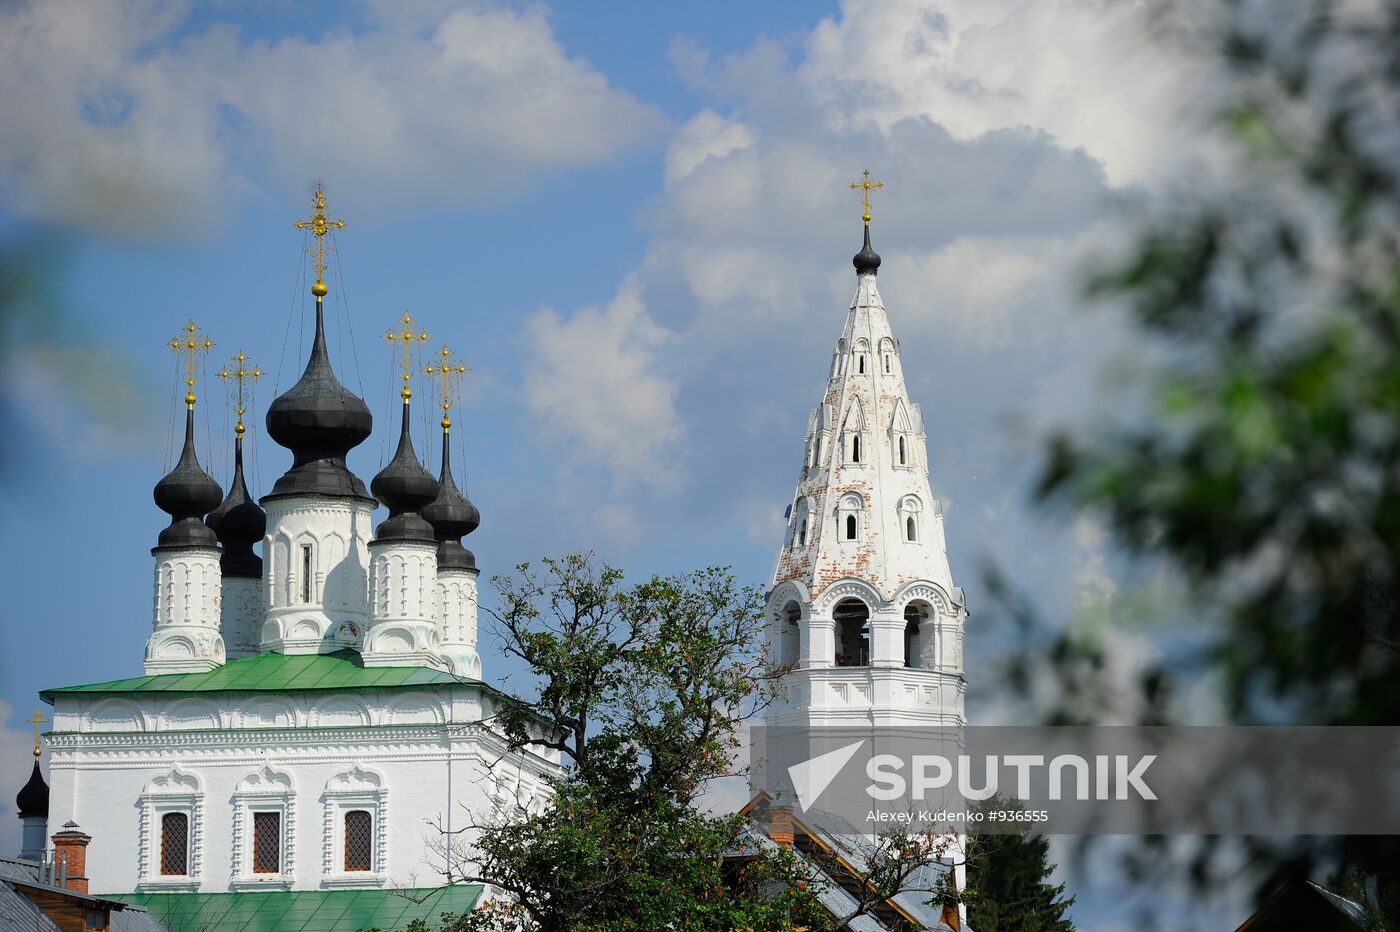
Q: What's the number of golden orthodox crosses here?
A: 7